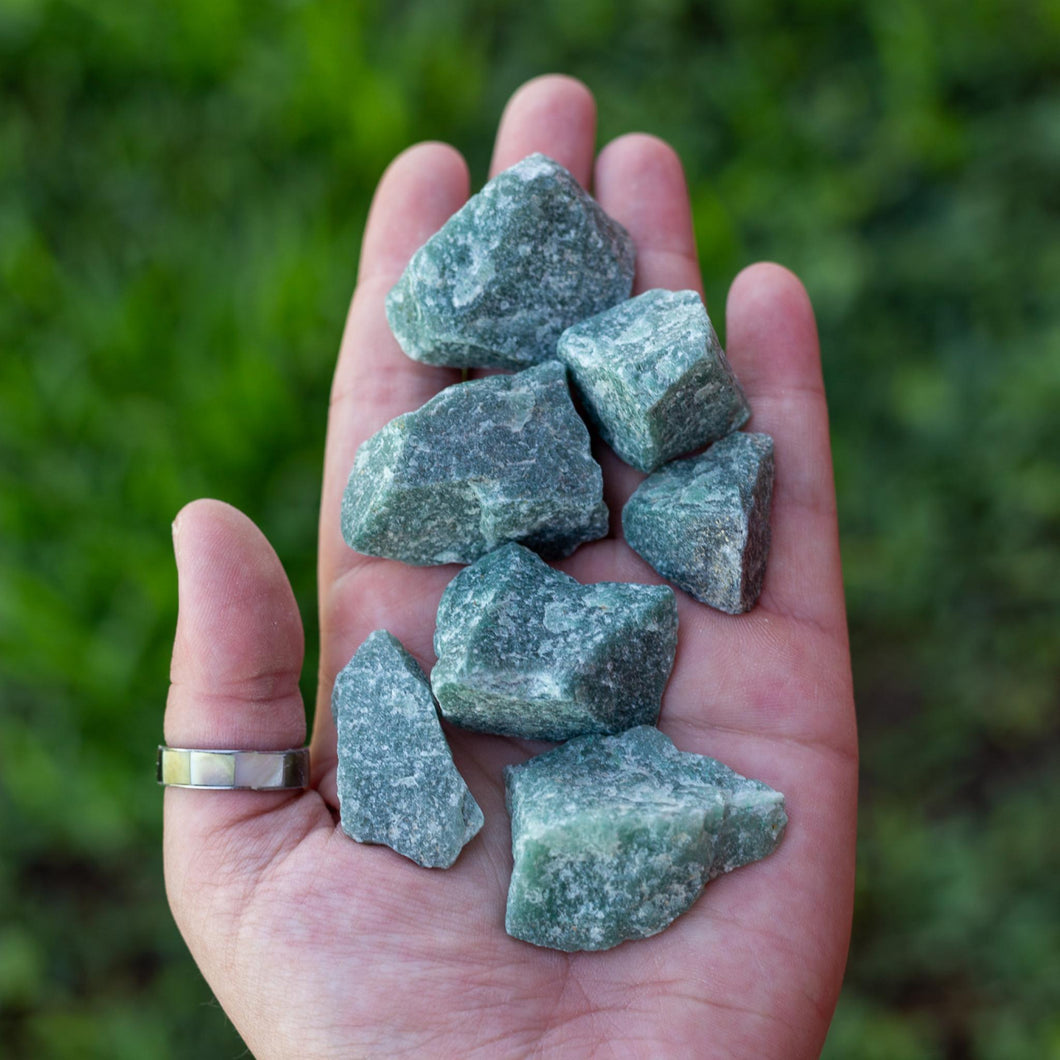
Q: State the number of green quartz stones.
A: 7